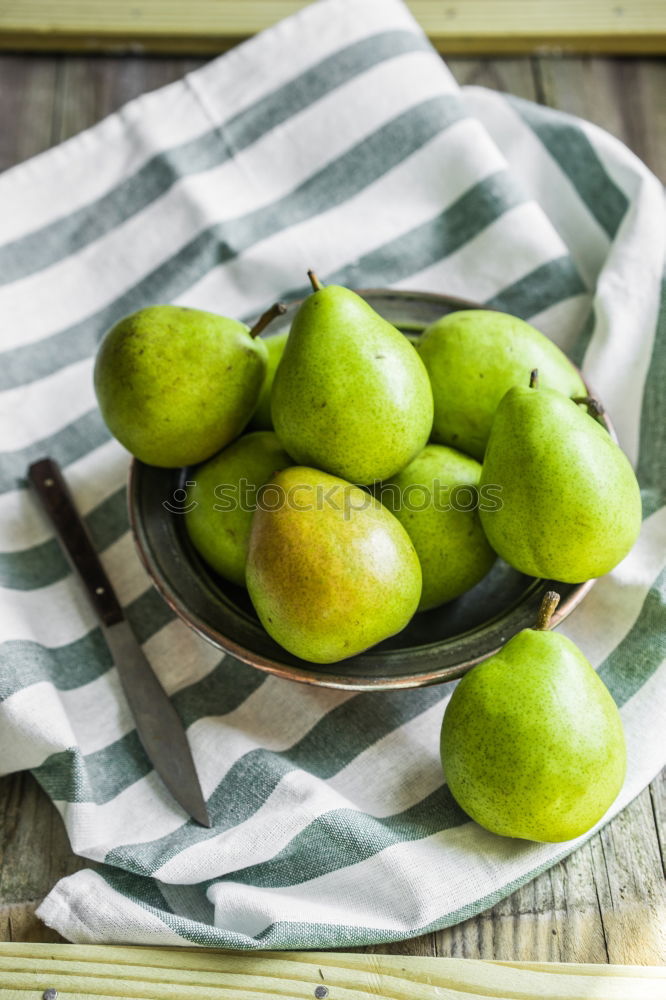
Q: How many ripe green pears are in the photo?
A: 9